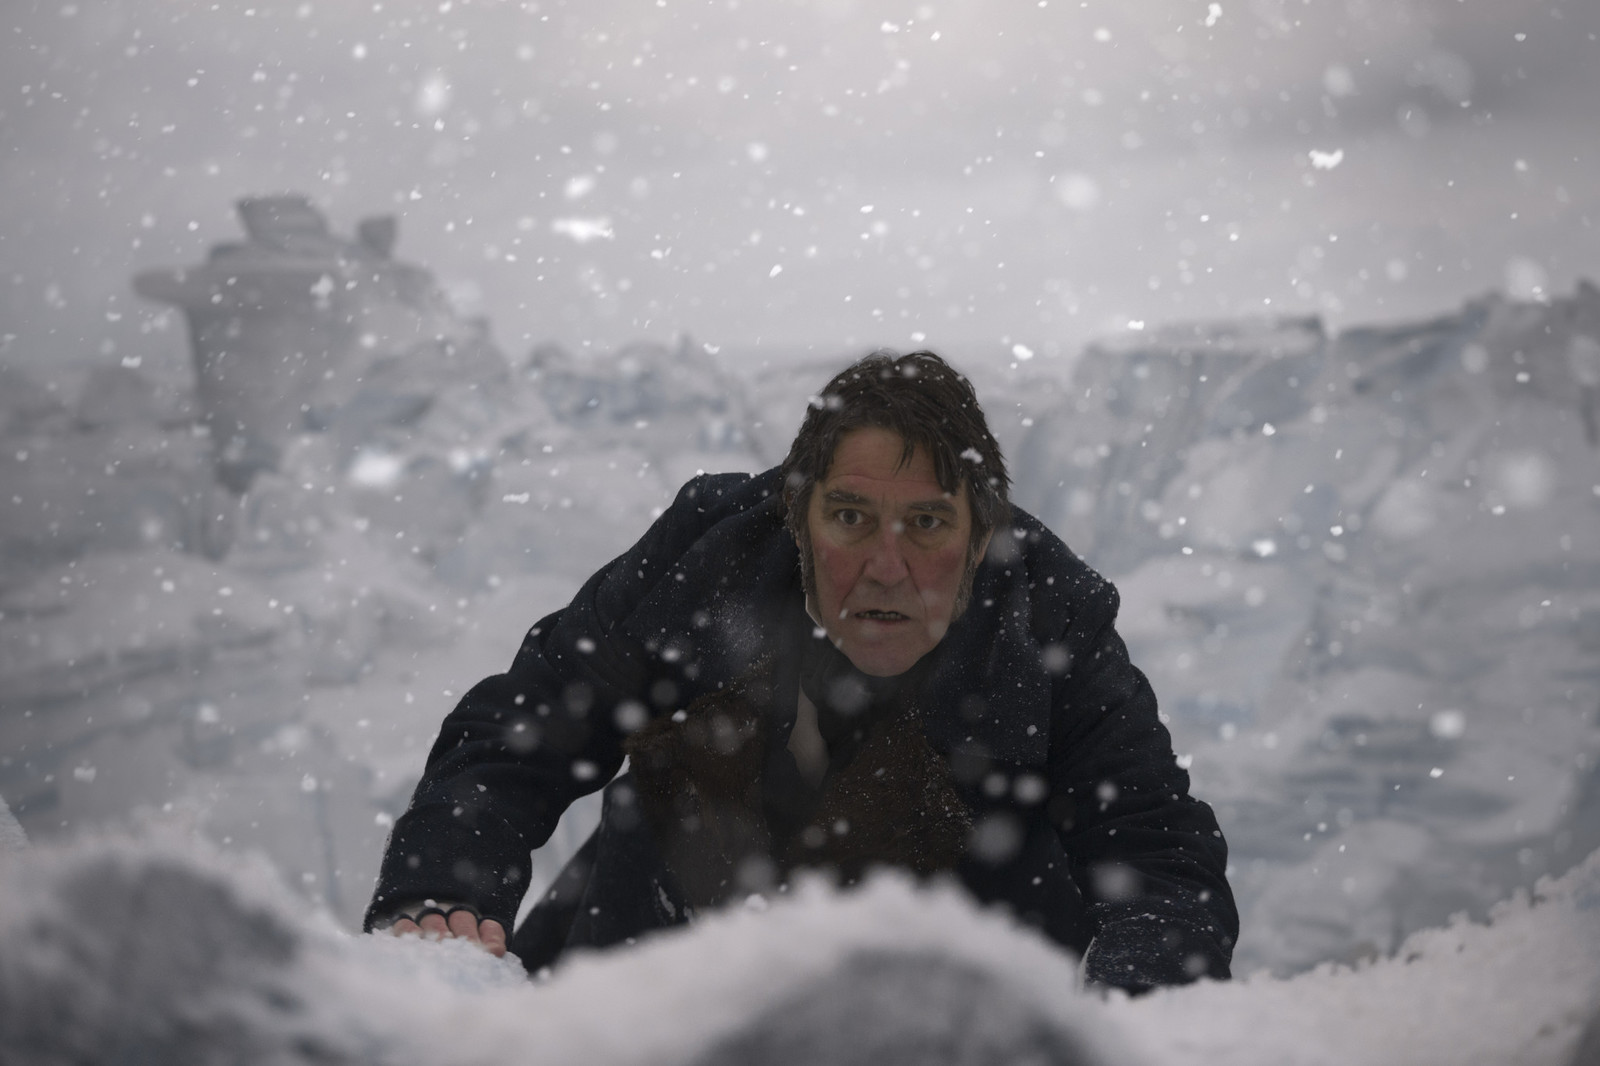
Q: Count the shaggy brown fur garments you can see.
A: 1